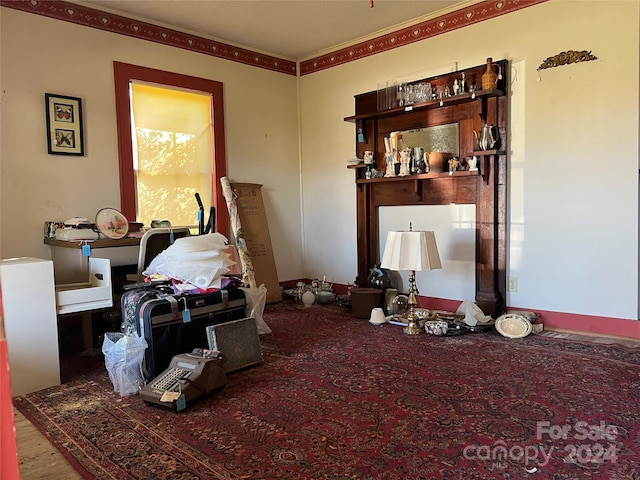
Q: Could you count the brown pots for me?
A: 1